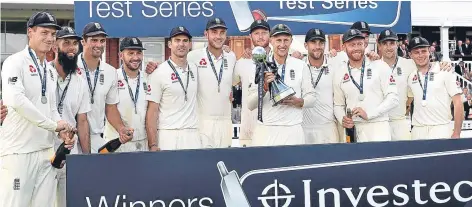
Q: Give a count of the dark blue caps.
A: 13